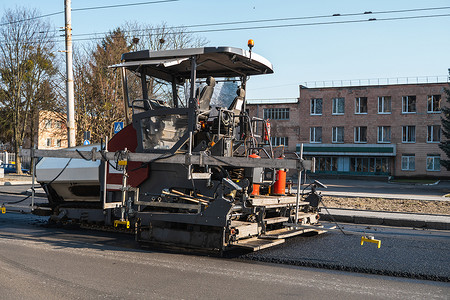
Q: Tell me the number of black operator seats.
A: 2